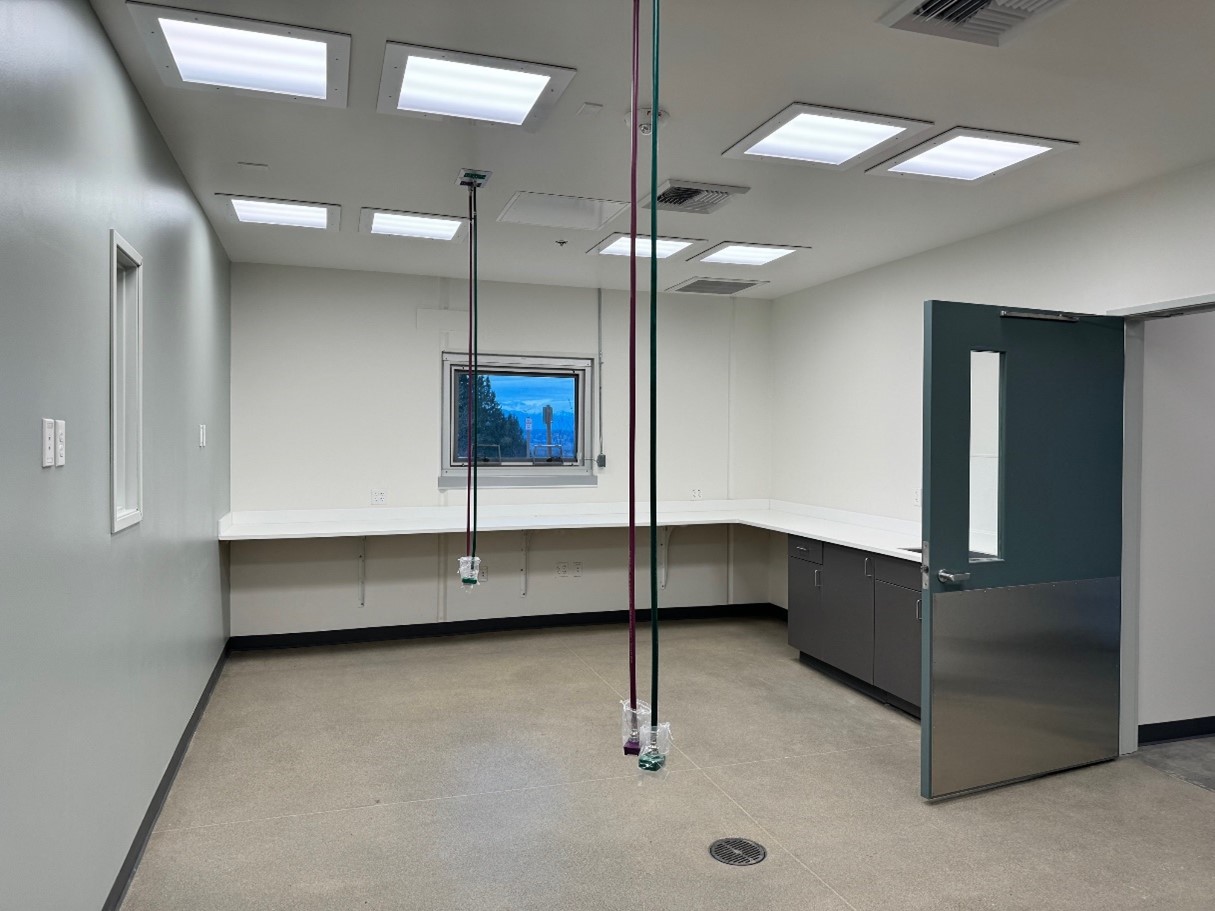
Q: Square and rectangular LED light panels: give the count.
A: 8